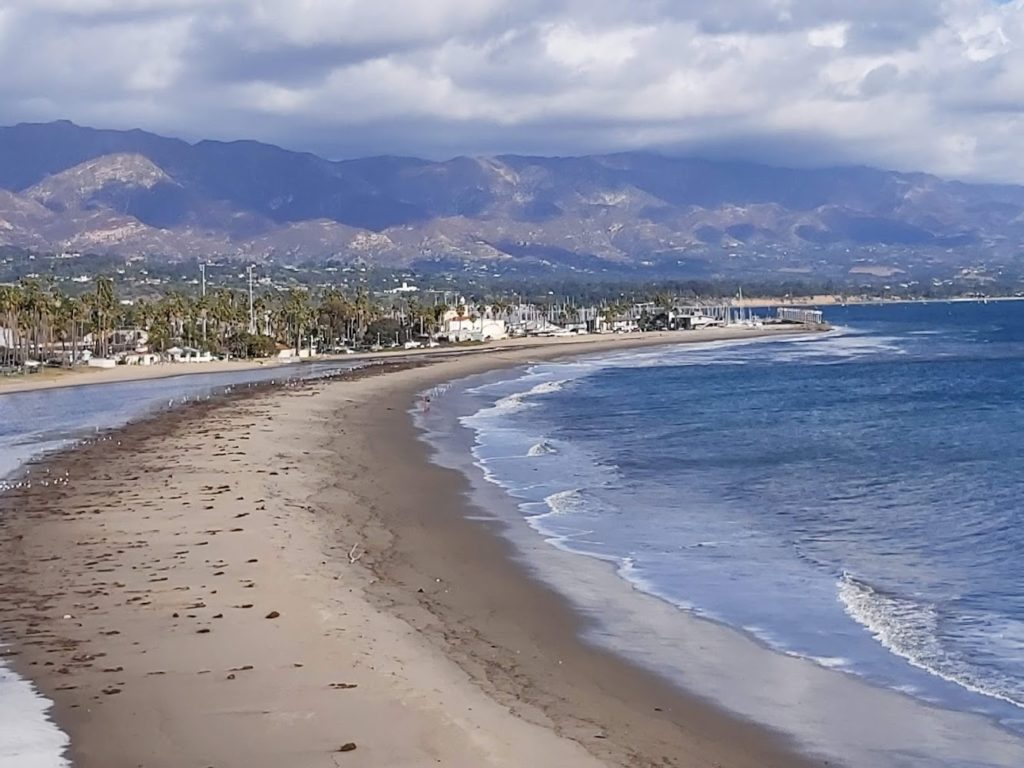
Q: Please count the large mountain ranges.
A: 1